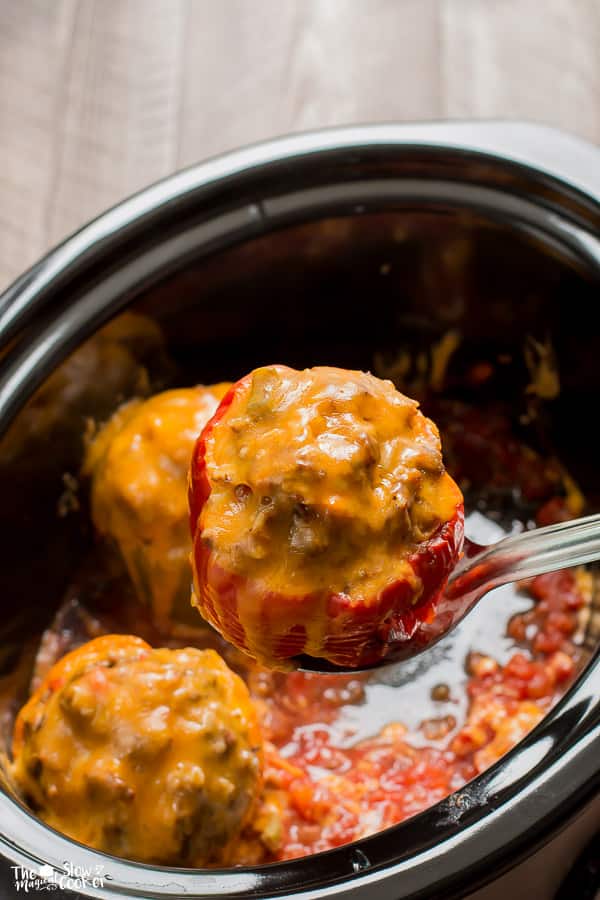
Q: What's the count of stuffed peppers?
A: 3